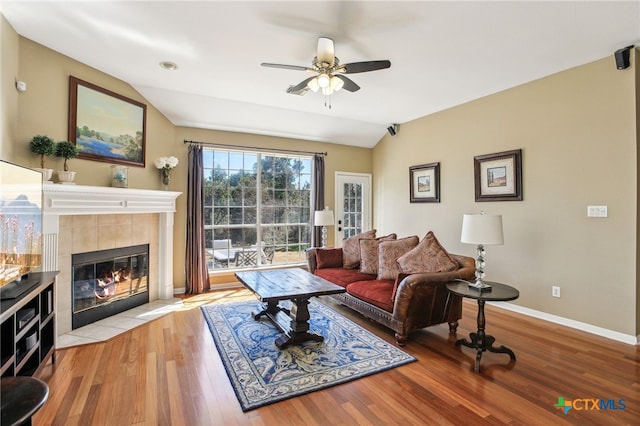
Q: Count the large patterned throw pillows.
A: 4